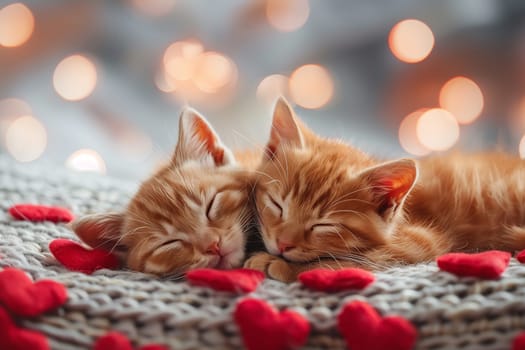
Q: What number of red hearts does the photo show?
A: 12